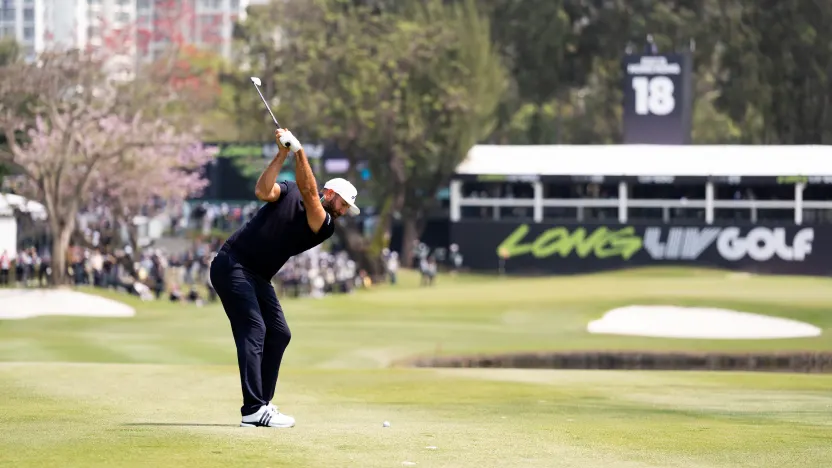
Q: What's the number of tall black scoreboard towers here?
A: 1